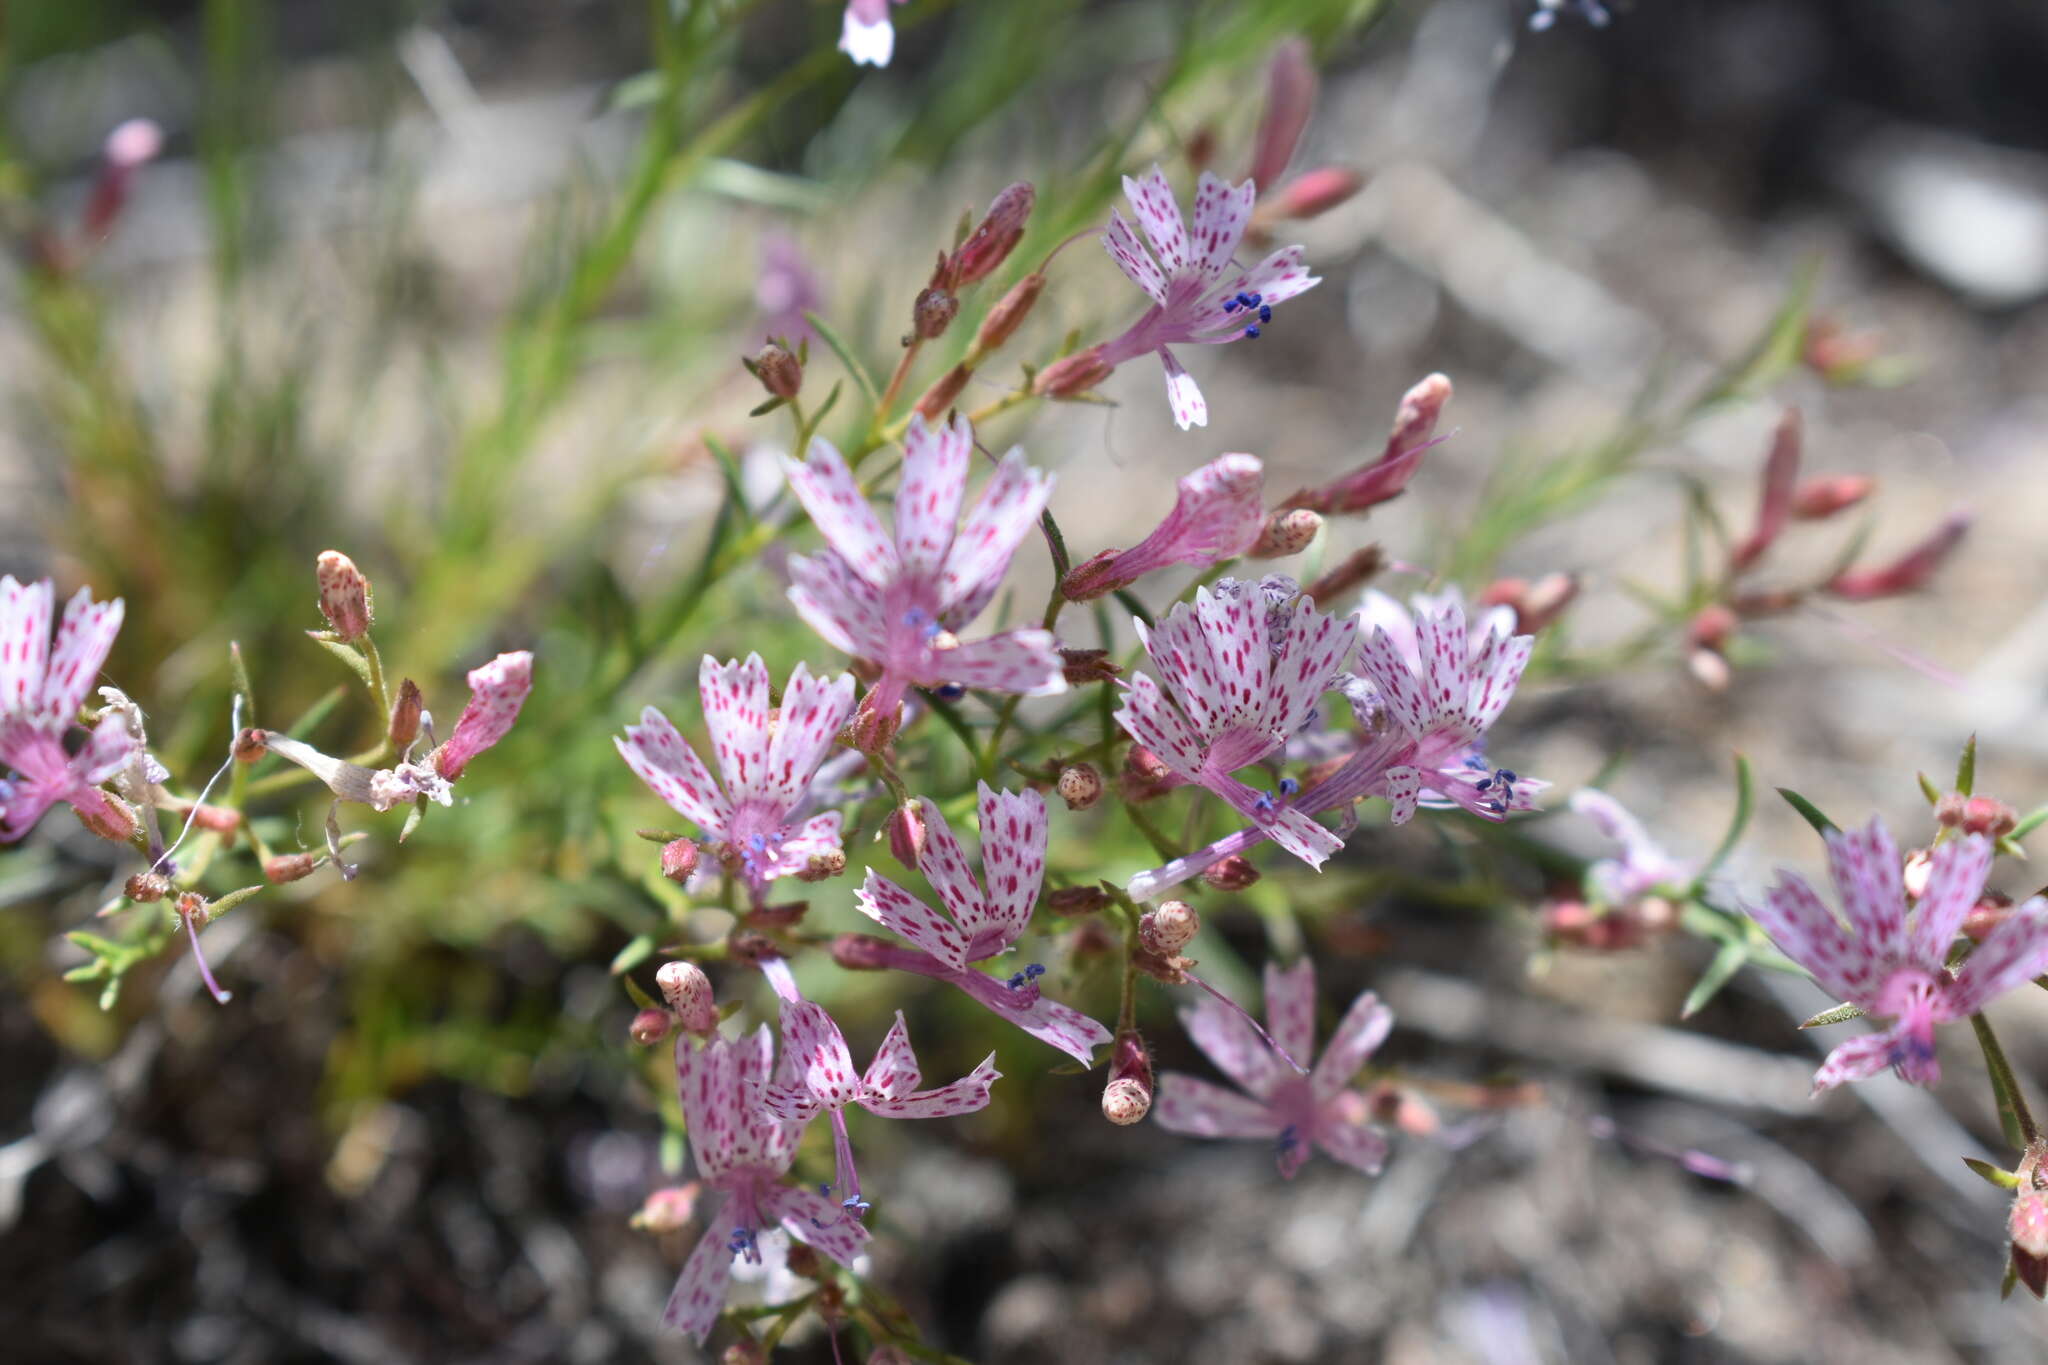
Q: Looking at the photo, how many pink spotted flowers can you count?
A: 11